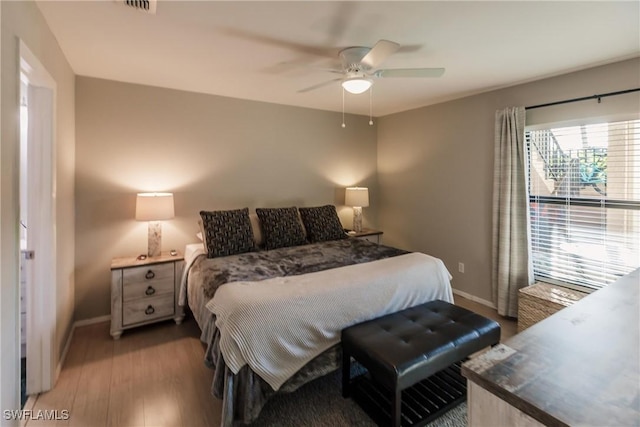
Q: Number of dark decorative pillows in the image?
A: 3